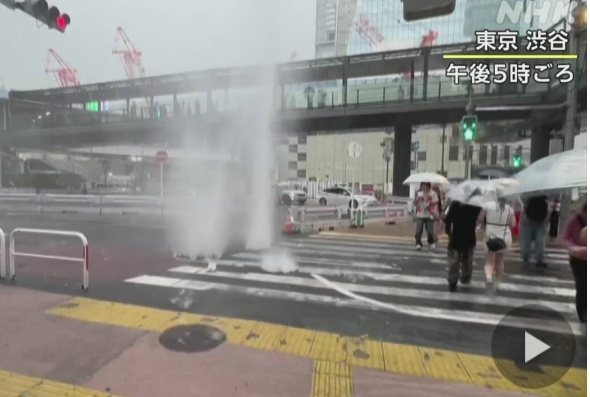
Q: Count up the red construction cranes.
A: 4